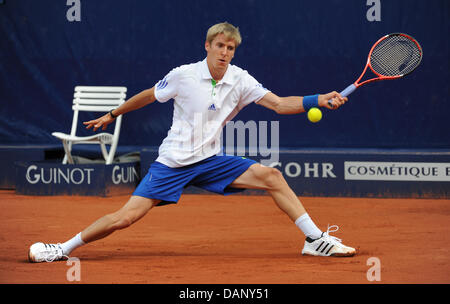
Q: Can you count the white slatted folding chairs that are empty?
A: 1